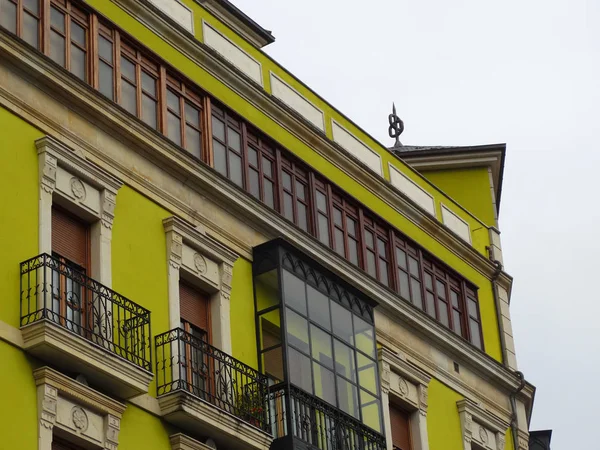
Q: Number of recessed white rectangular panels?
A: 6